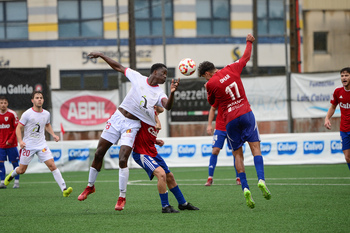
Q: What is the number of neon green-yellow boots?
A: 4